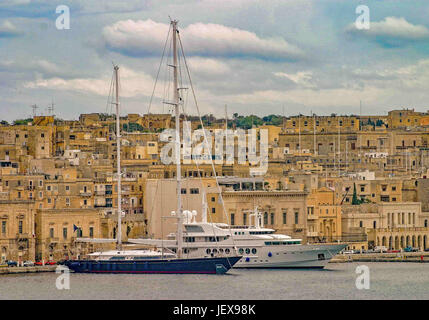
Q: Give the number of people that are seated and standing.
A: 0